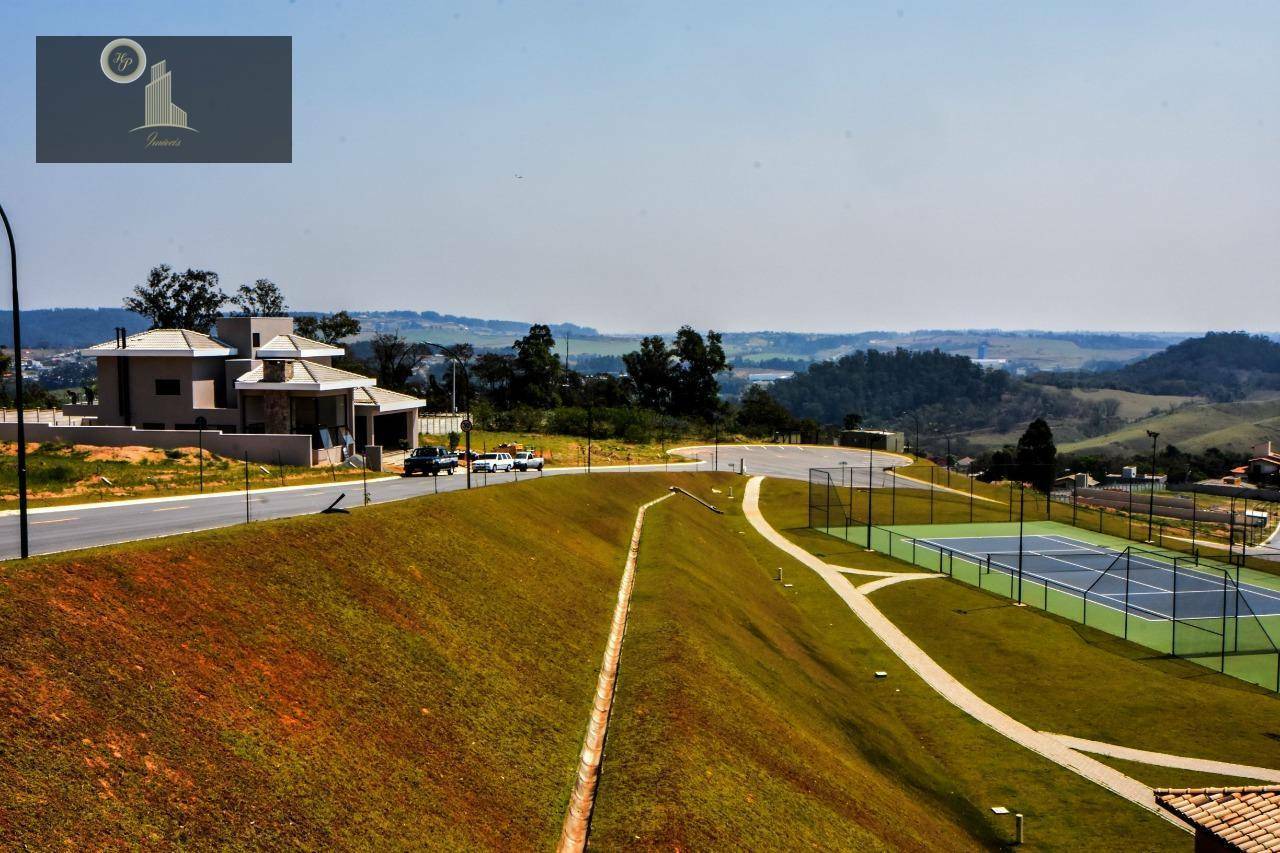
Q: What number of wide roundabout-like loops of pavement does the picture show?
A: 1